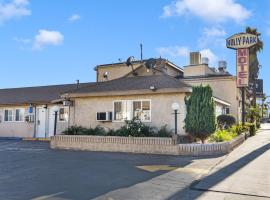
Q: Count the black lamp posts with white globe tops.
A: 2